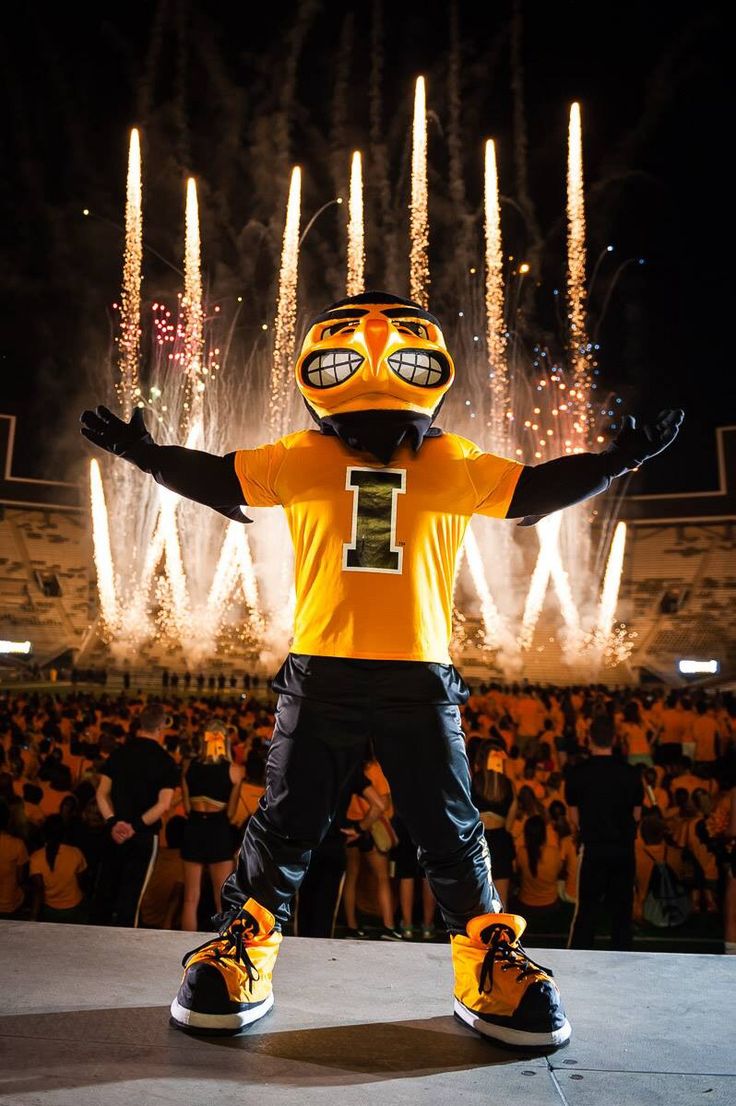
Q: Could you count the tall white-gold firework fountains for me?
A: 7